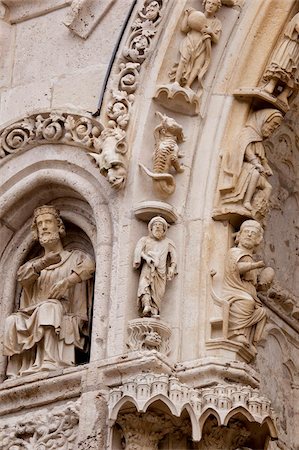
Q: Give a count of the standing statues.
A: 3